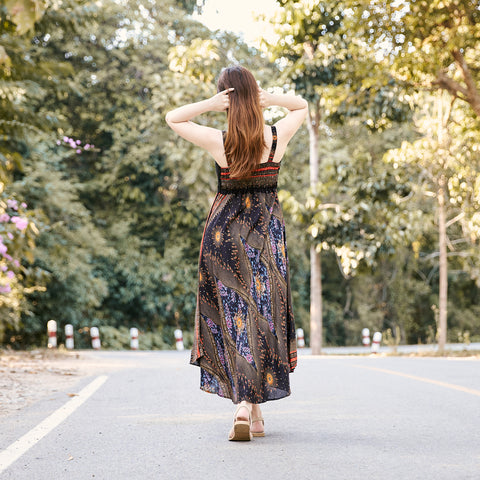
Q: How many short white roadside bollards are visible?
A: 8